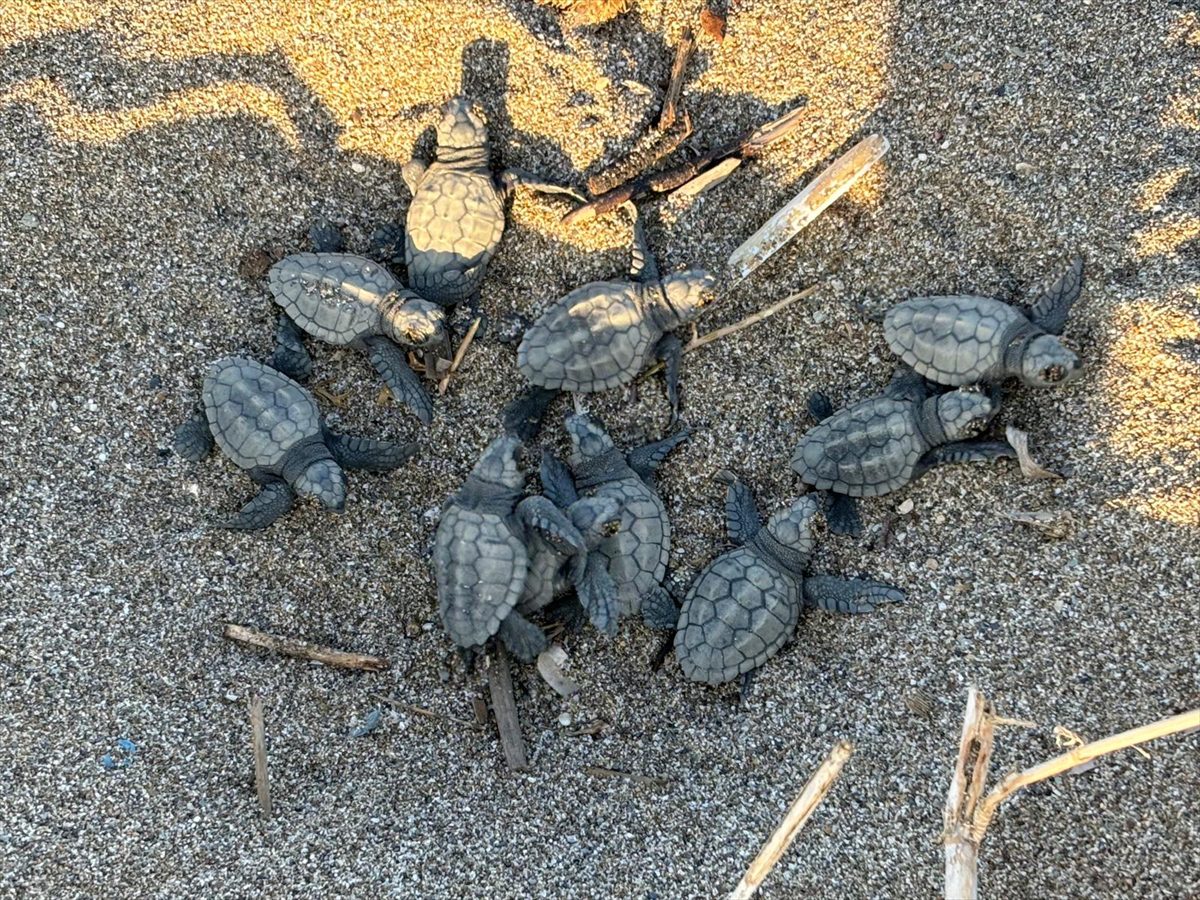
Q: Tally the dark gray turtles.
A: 10